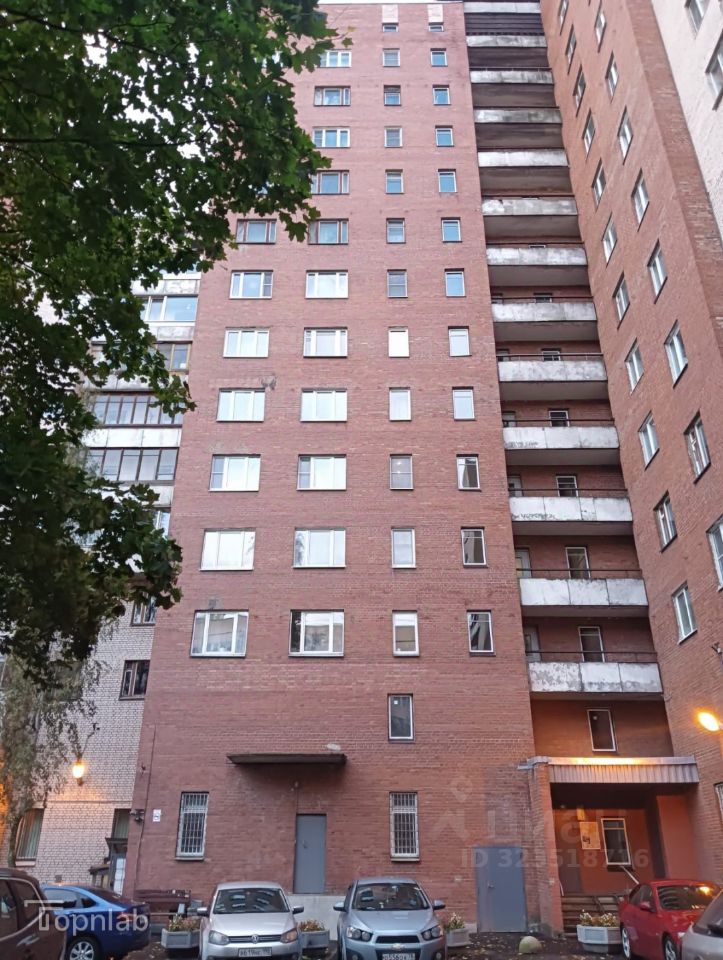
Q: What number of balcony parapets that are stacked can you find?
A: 13